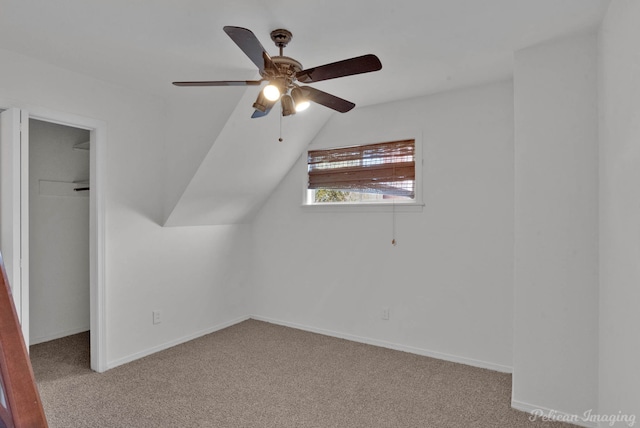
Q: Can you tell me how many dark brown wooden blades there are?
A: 5